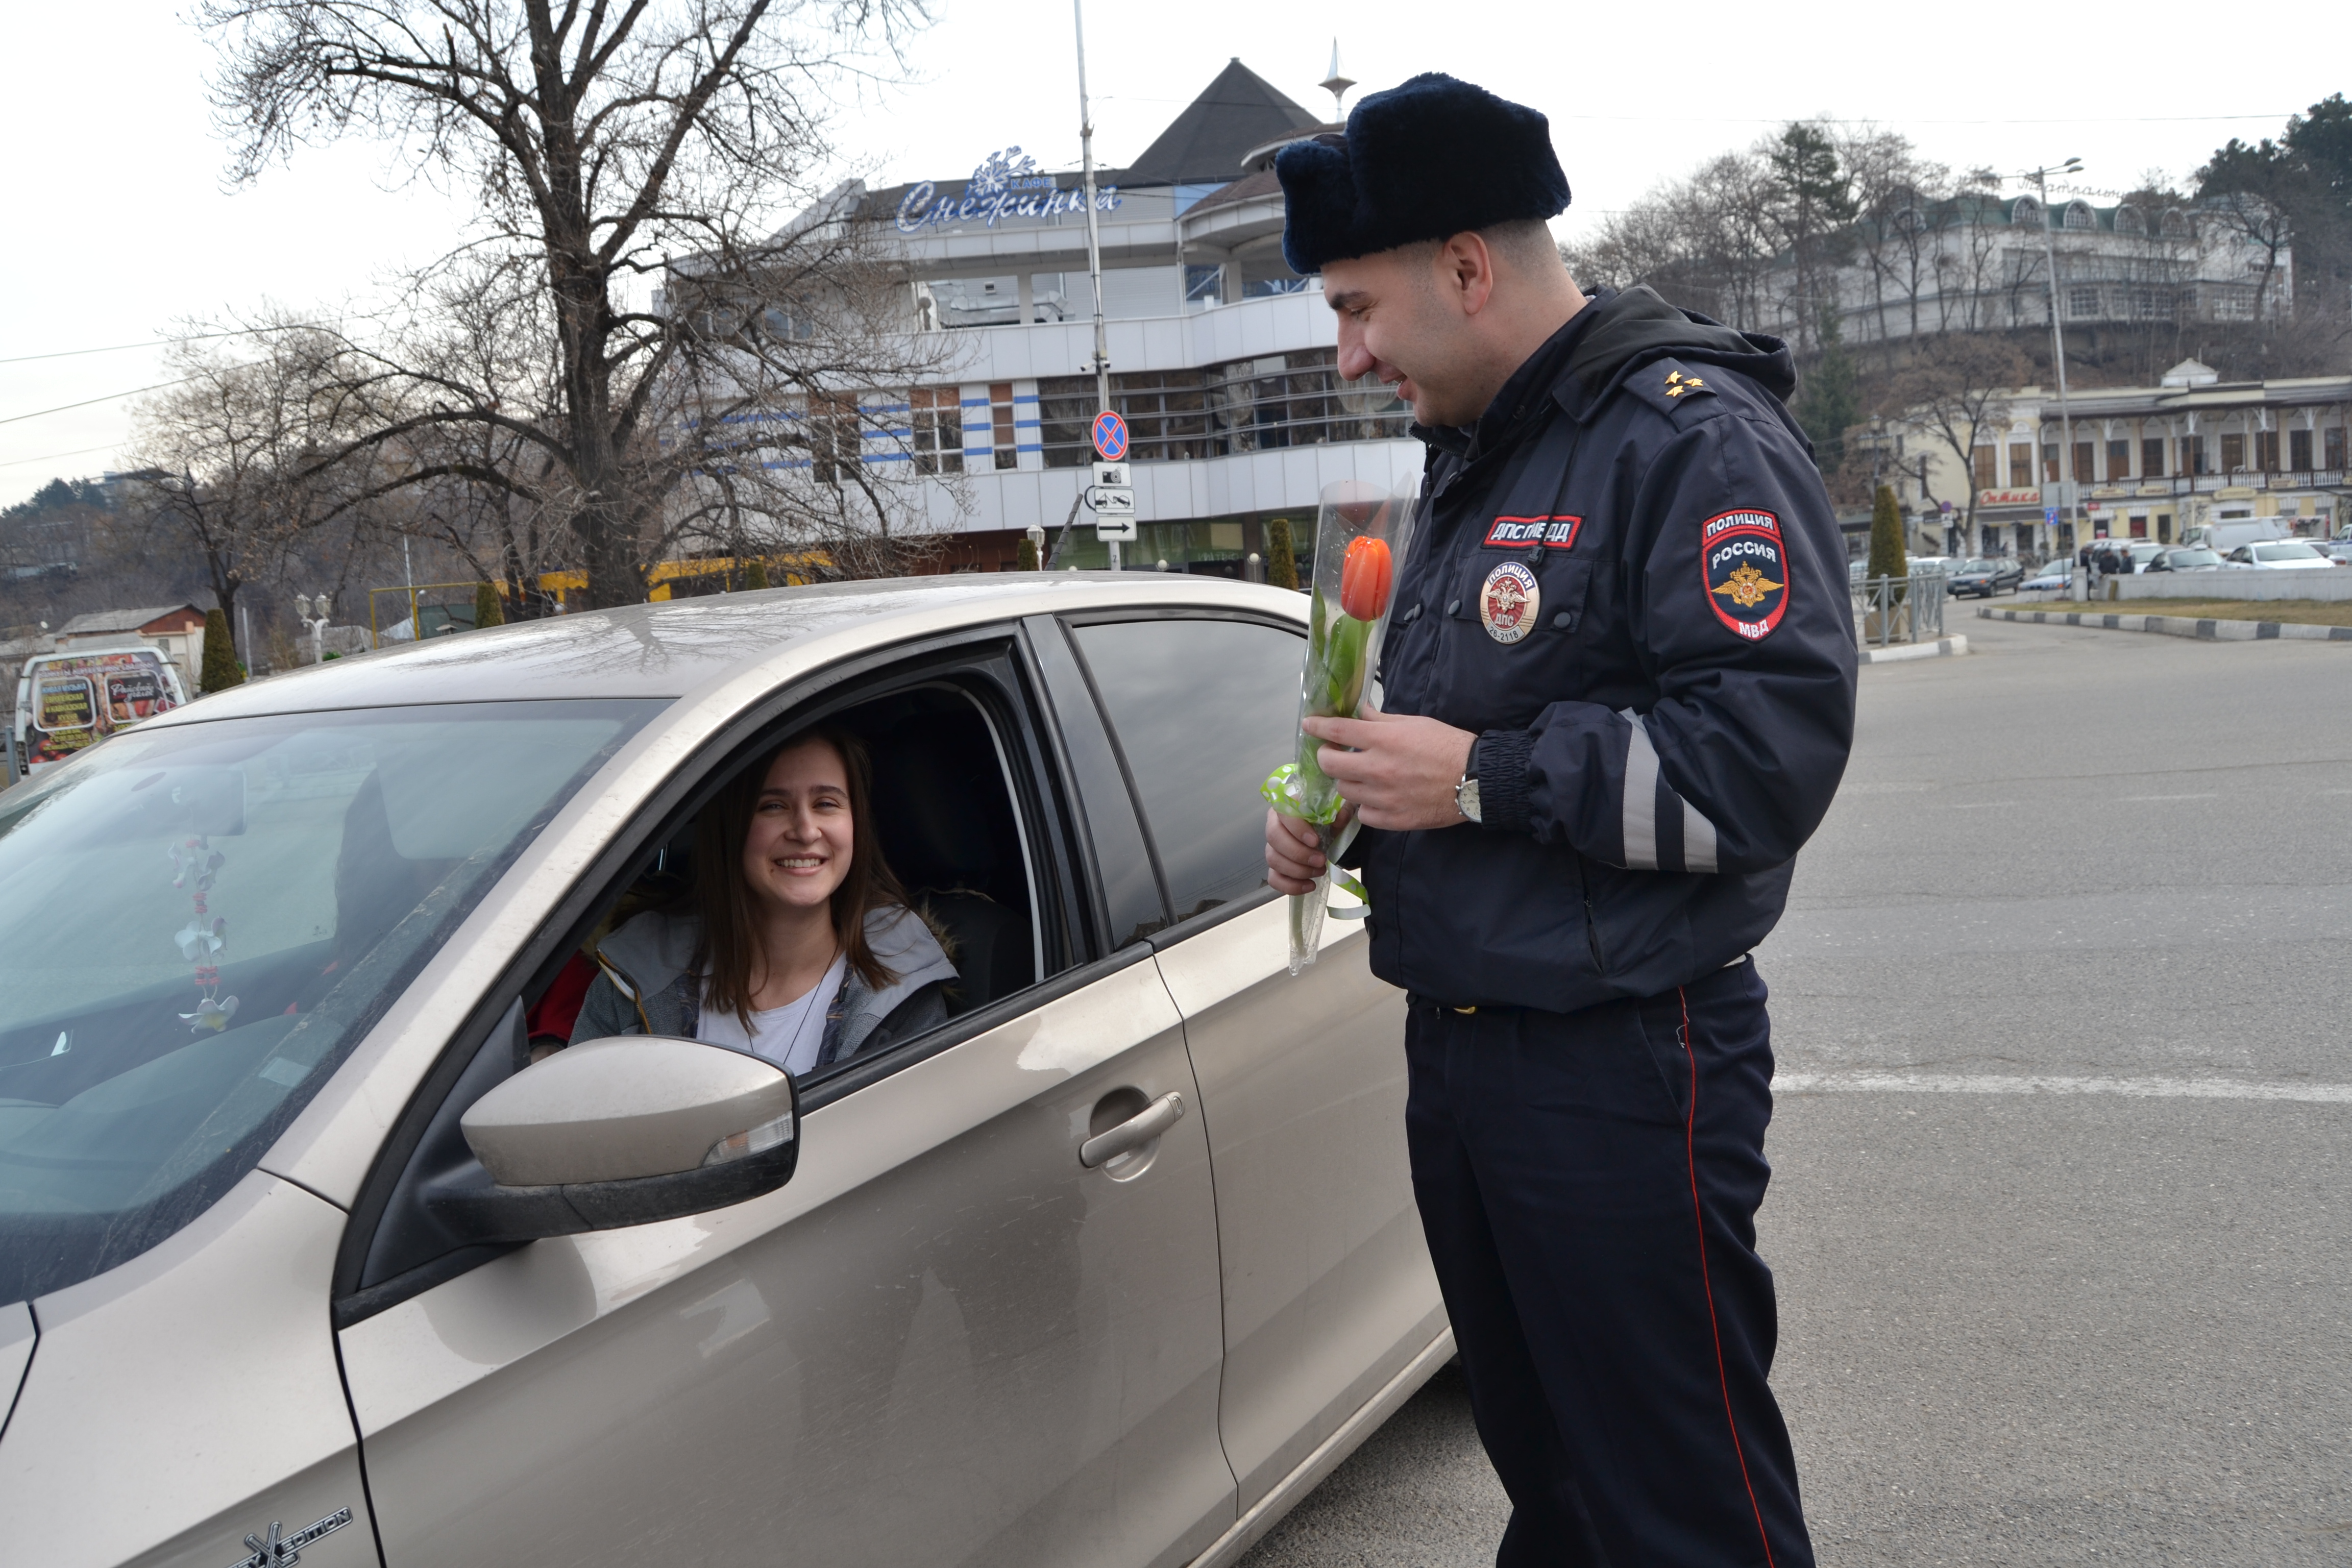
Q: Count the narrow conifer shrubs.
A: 6